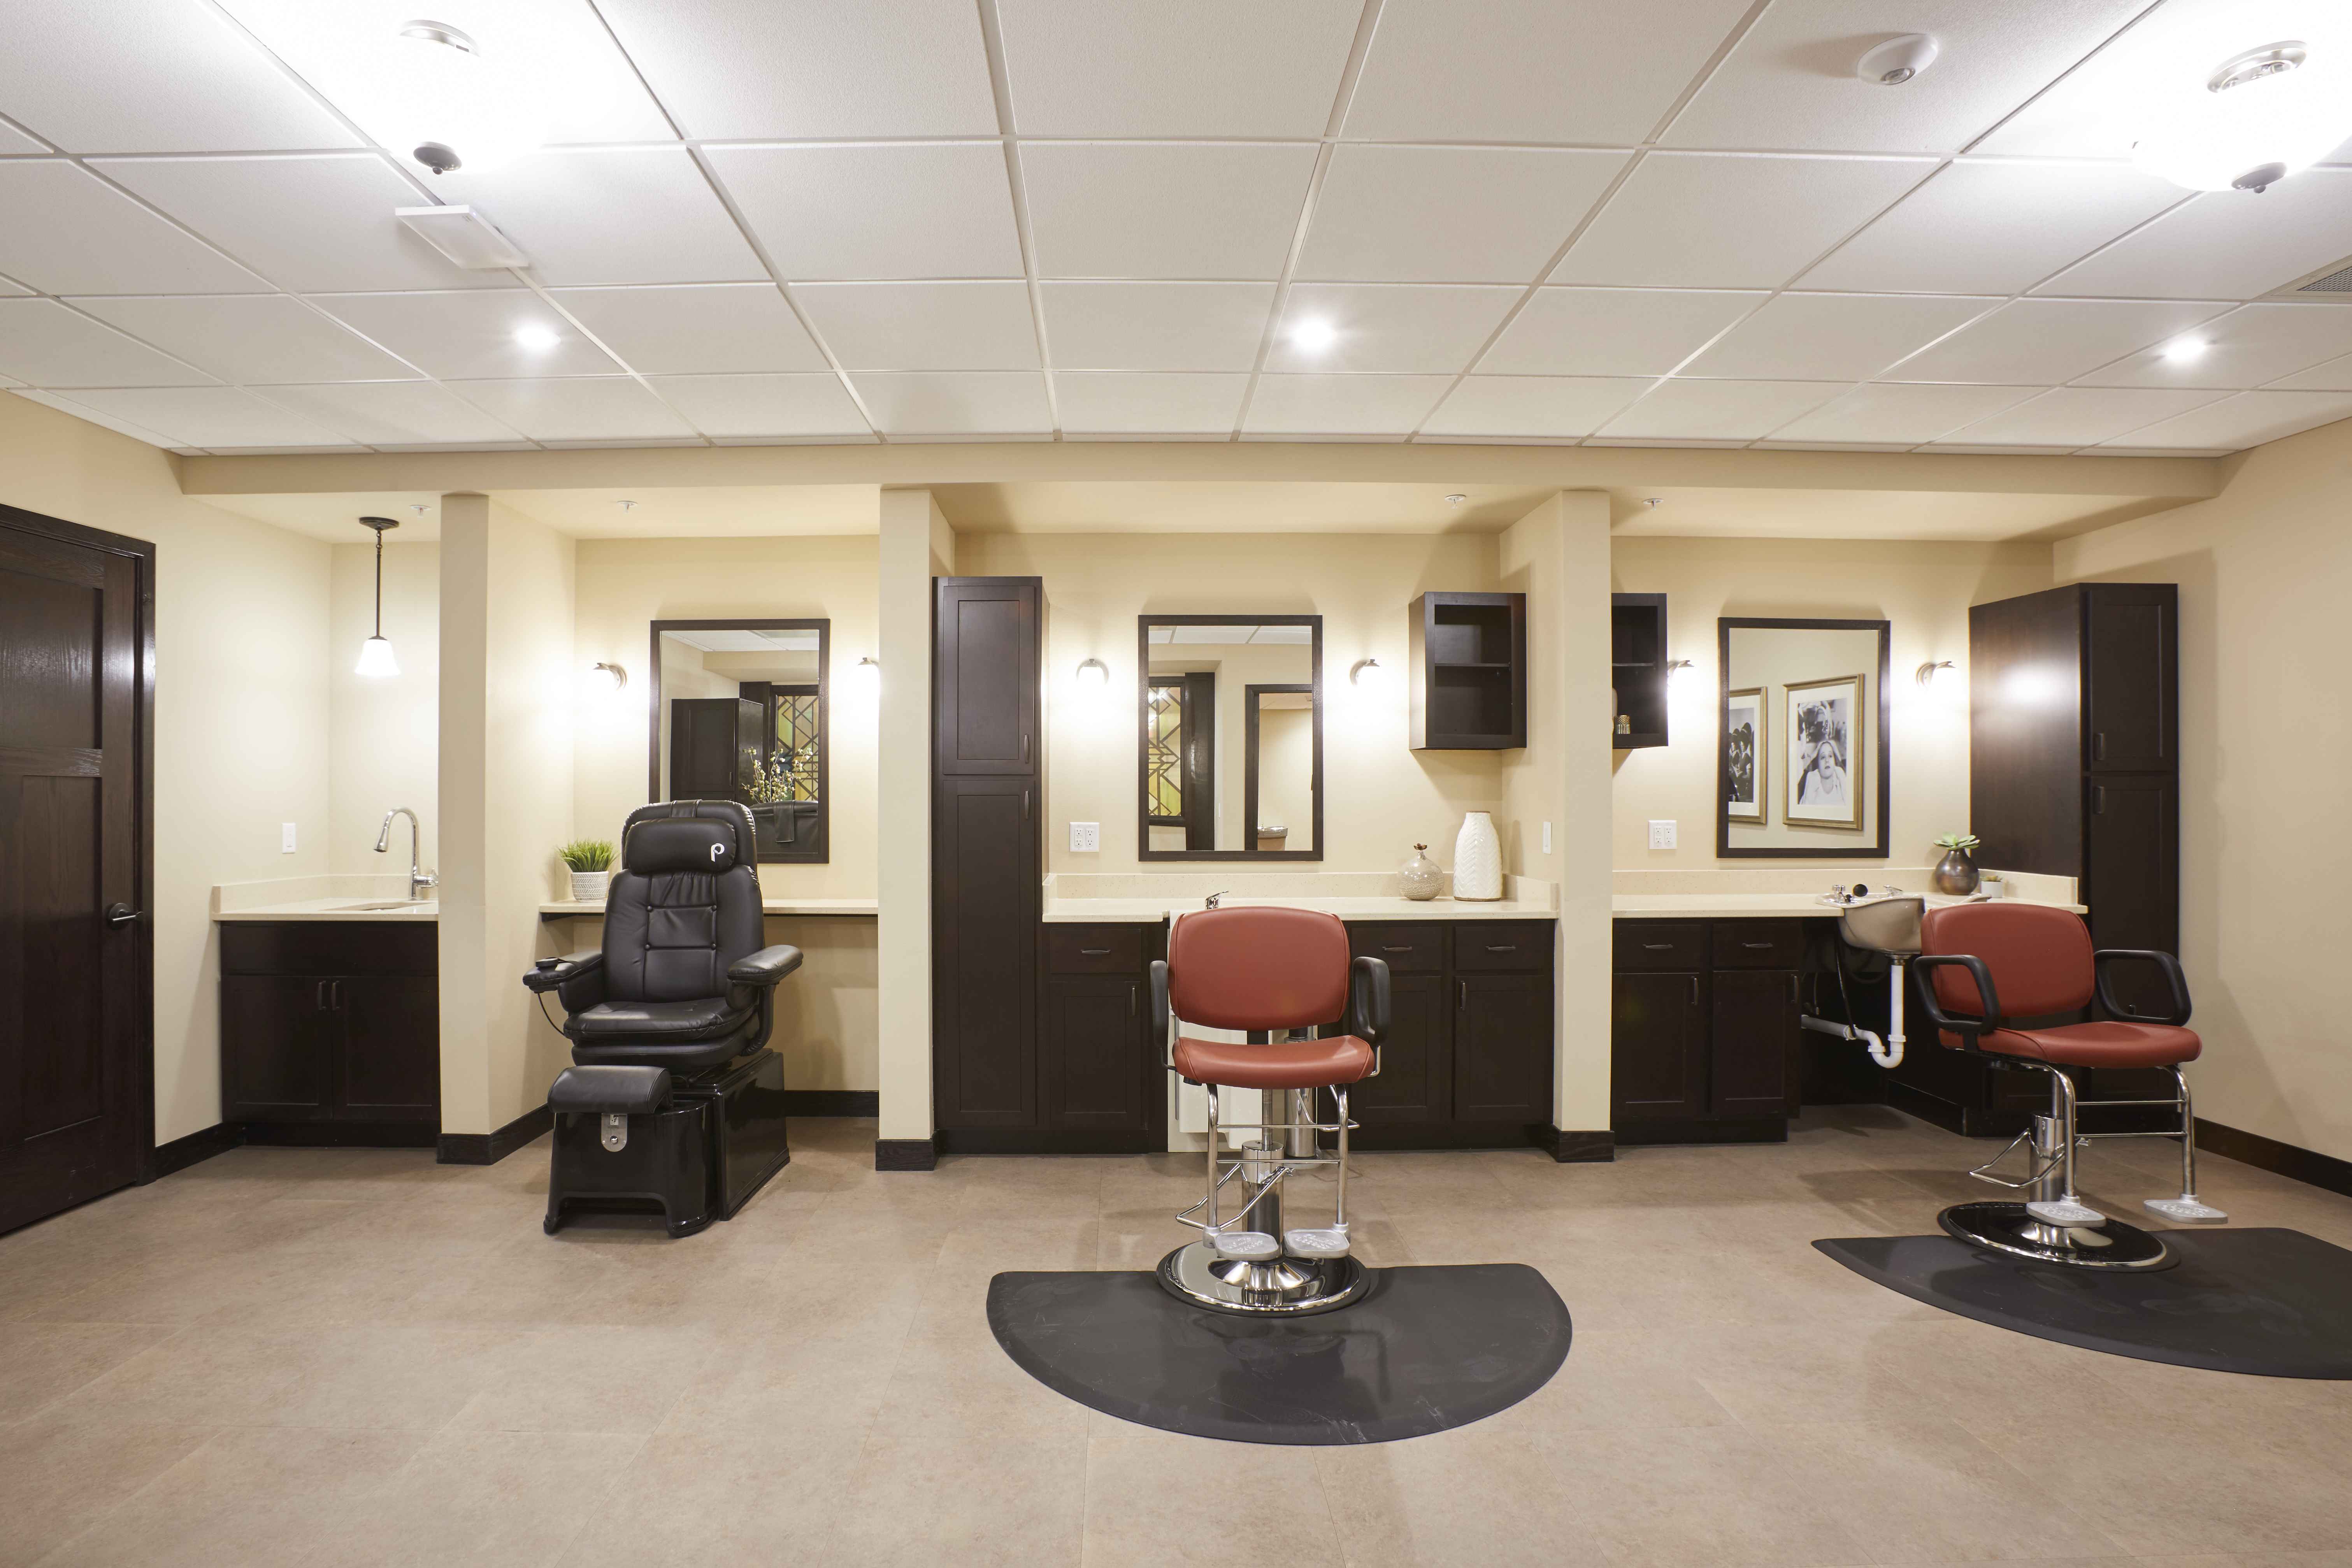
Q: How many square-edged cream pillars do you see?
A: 3